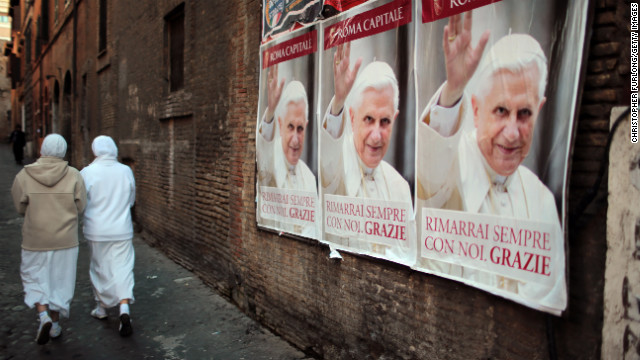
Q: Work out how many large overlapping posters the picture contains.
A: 3